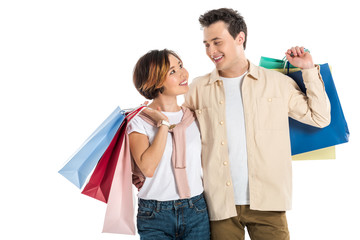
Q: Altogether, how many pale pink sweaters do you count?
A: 1